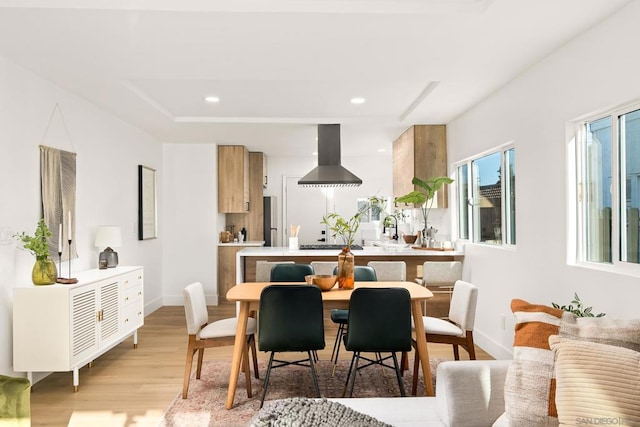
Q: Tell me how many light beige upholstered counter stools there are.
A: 4